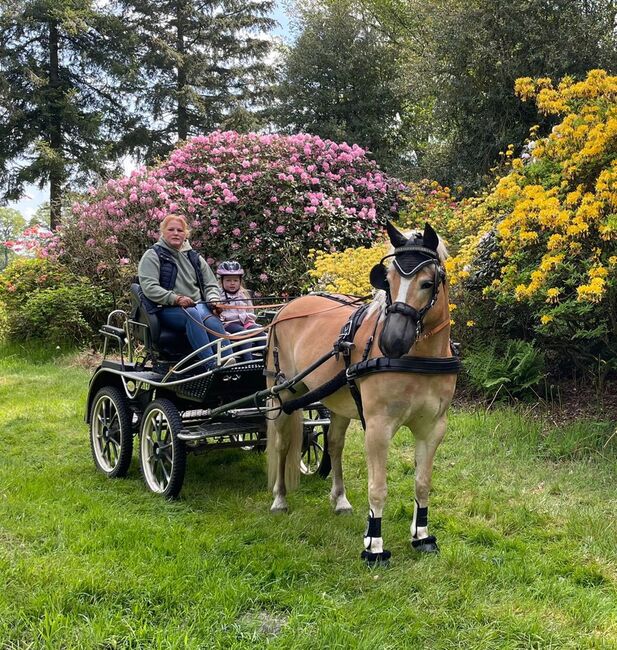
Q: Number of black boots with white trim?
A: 2